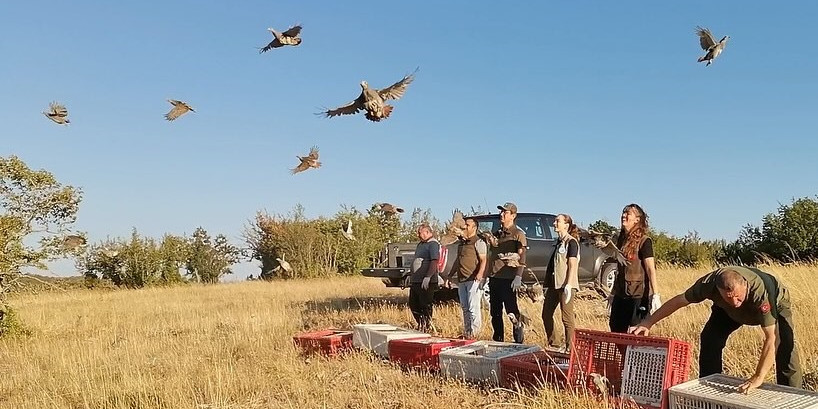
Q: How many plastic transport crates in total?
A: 7